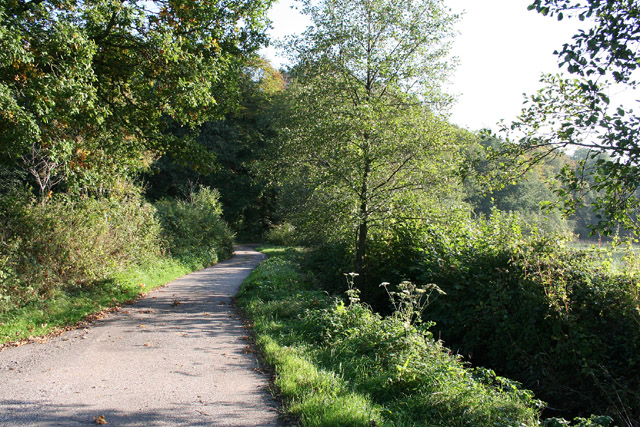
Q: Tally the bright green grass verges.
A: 2